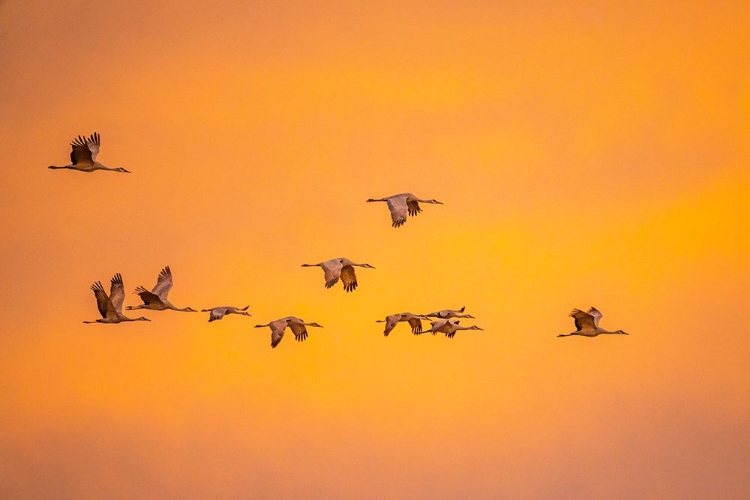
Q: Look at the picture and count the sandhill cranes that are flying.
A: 11